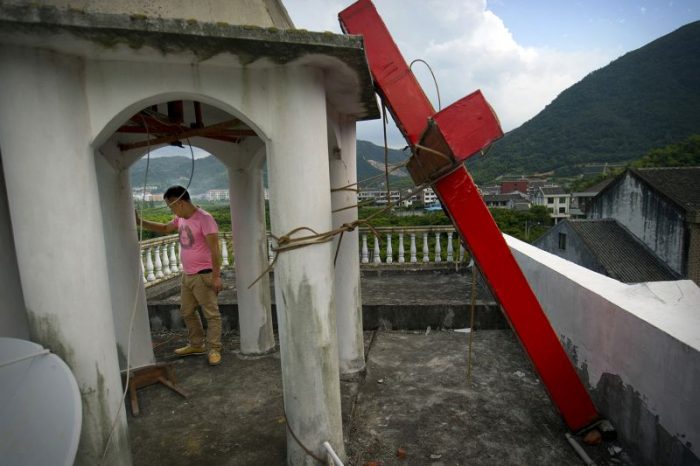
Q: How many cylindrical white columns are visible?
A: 5